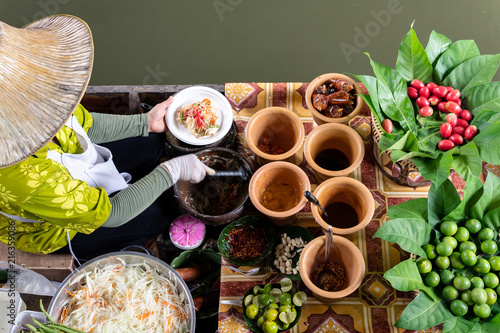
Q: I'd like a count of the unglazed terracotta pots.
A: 6